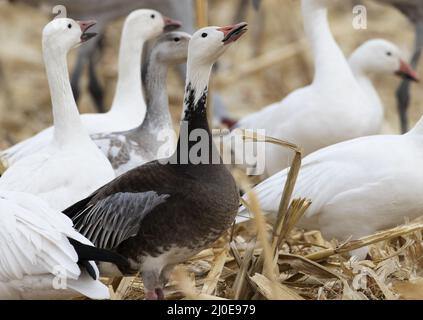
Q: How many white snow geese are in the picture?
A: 6